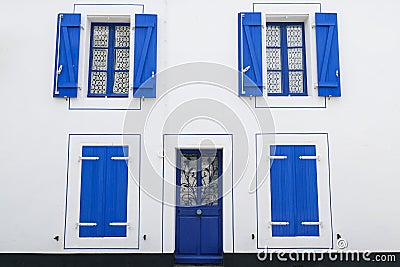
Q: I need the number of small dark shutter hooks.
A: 4